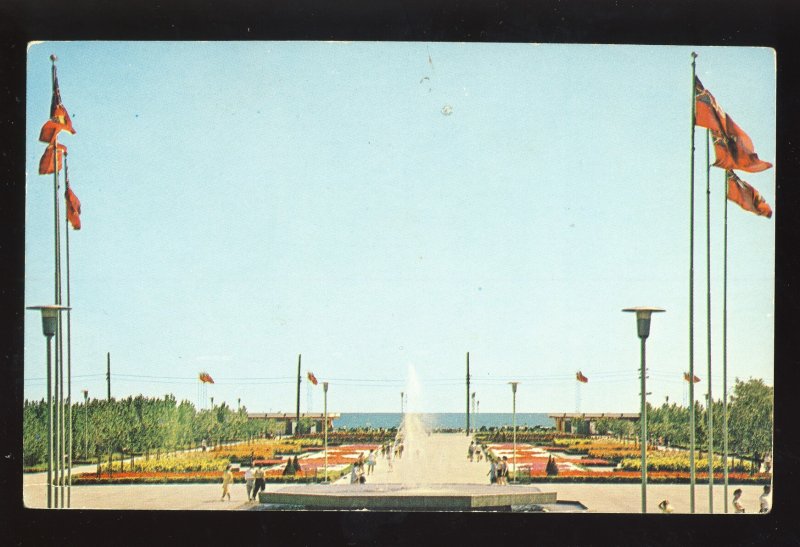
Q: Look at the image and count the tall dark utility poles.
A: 3